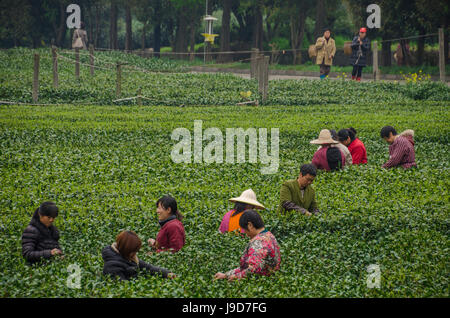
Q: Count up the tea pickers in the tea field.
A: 10